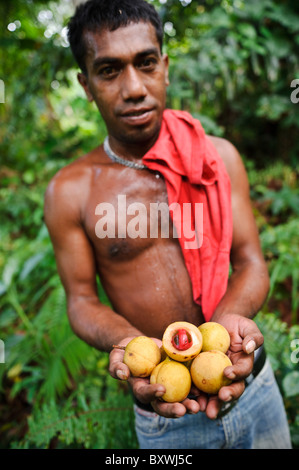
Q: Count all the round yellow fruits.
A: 5